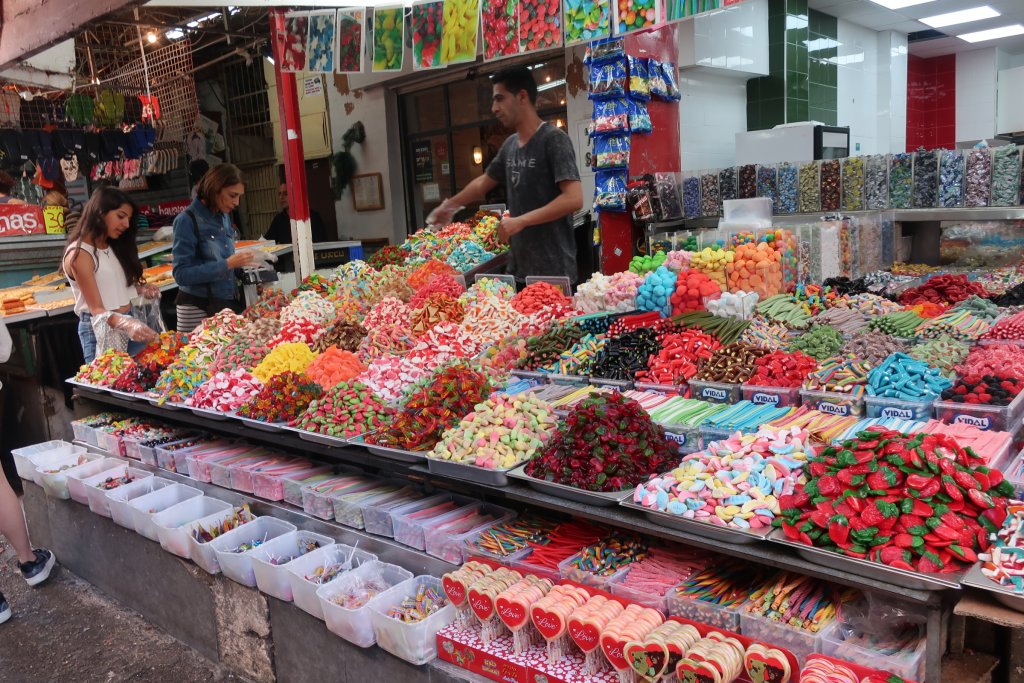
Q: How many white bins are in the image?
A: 14